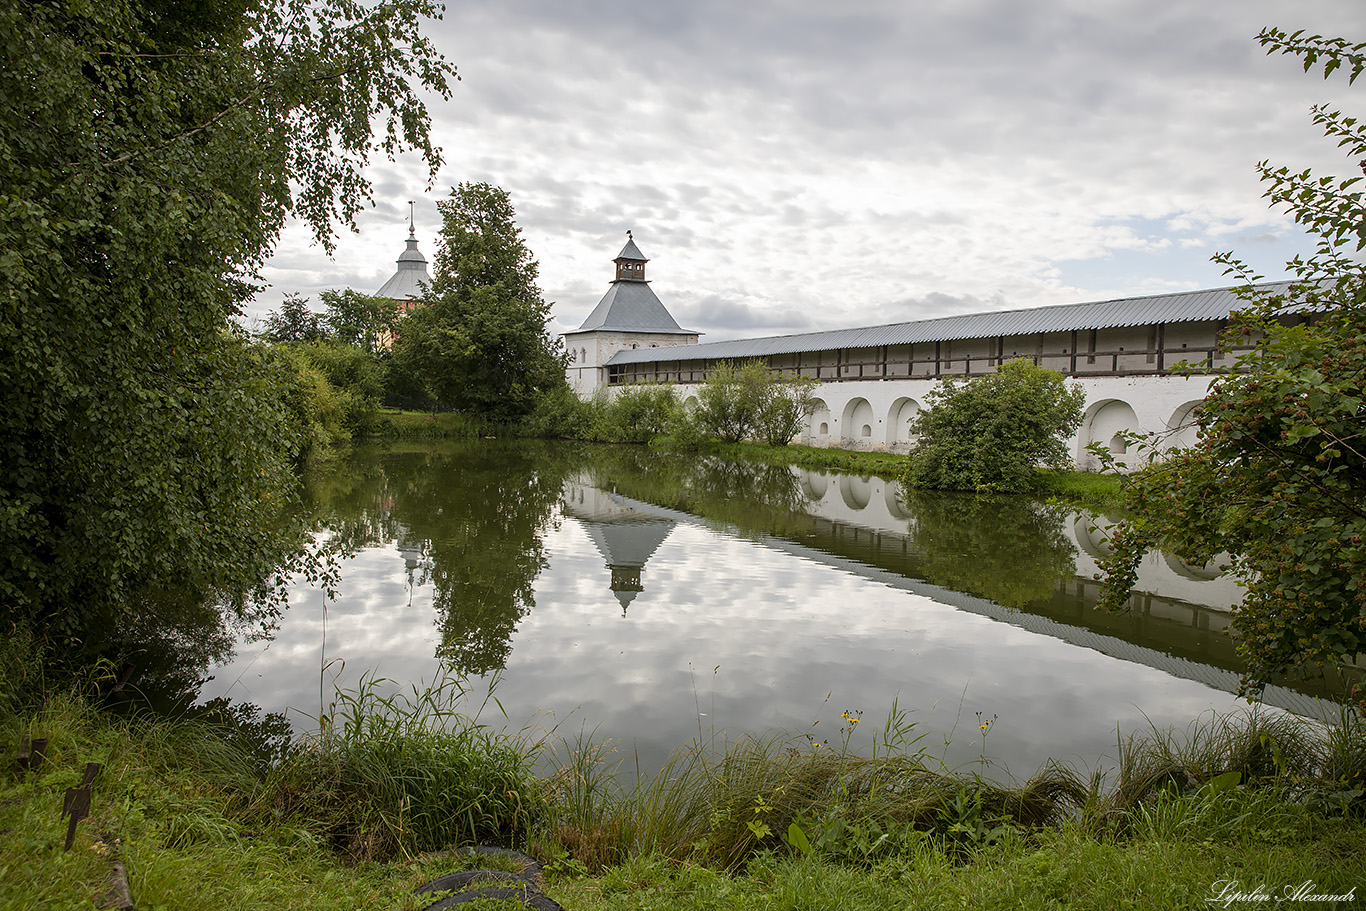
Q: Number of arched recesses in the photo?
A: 6